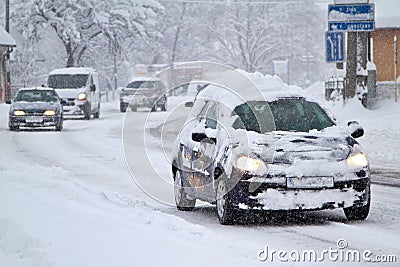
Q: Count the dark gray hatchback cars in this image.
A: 1